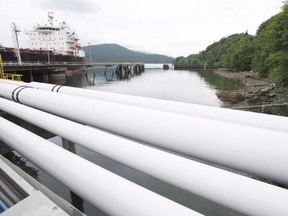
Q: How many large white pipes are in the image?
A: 4